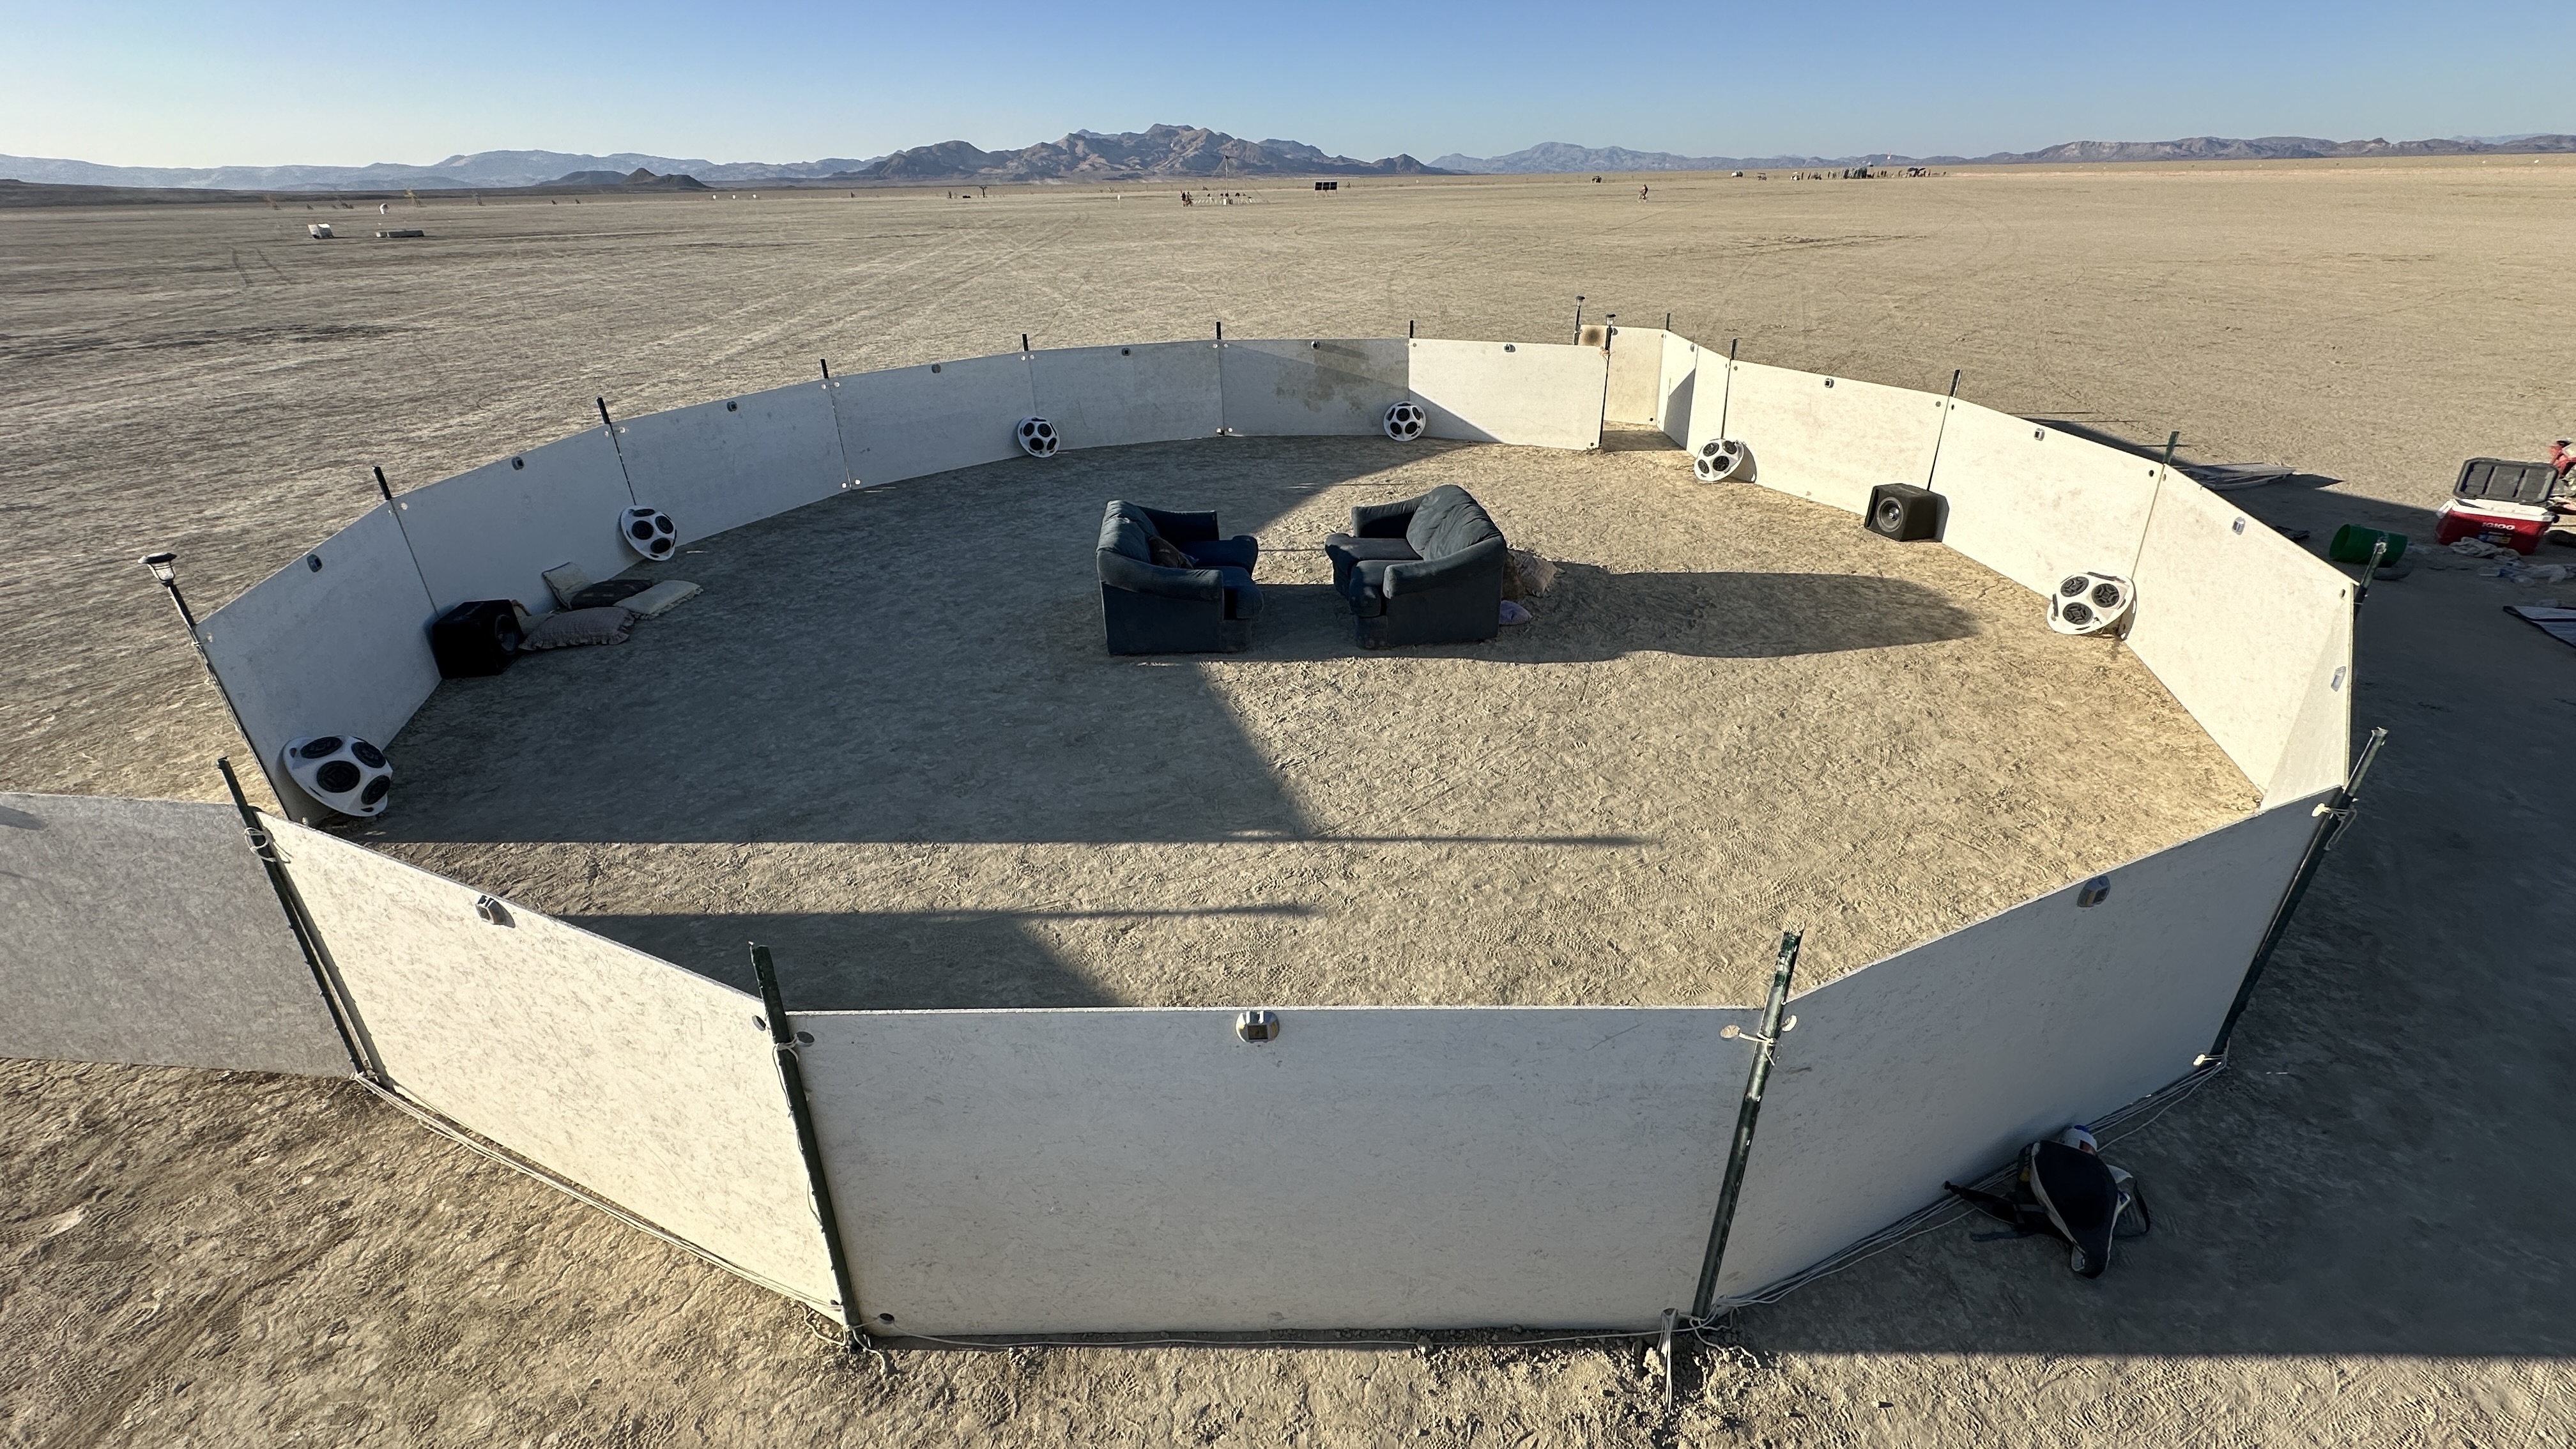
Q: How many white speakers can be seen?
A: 6